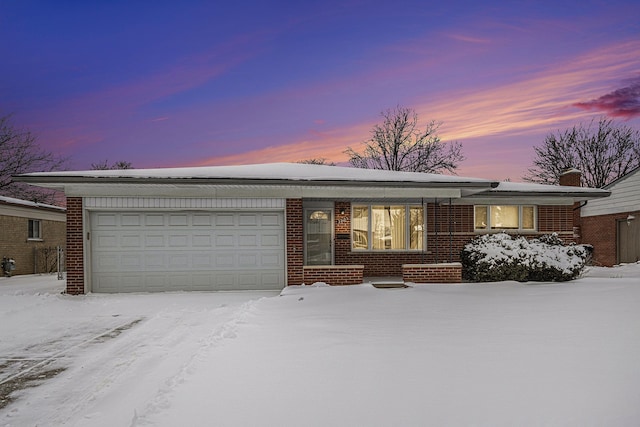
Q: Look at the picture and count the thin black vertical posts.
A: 3